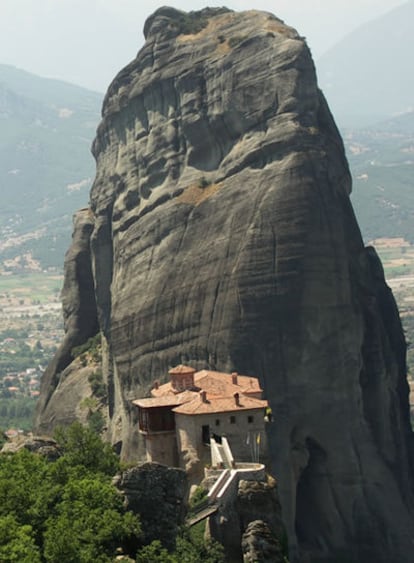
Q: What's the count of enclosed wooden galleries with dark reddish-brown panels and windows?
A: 1